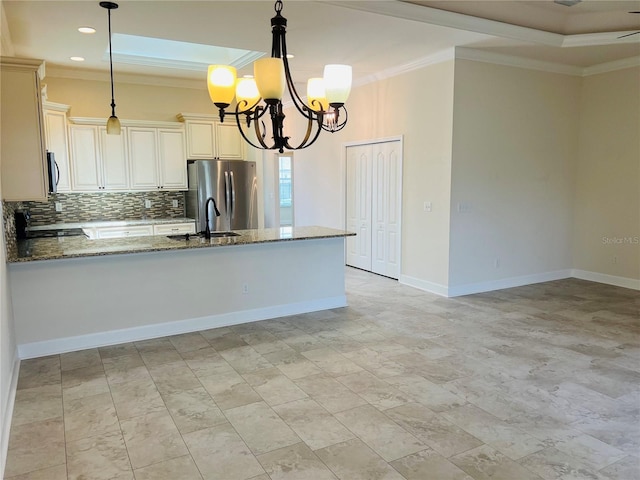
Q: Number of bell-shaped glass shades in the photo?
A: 6